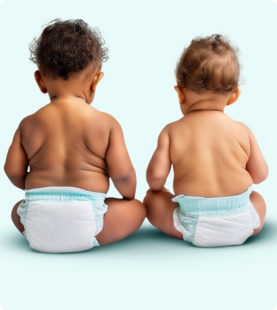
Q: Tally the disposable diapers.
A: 2